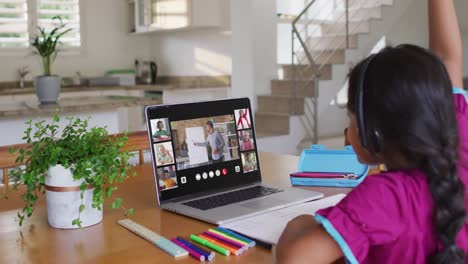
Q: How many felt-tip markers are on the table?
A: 11